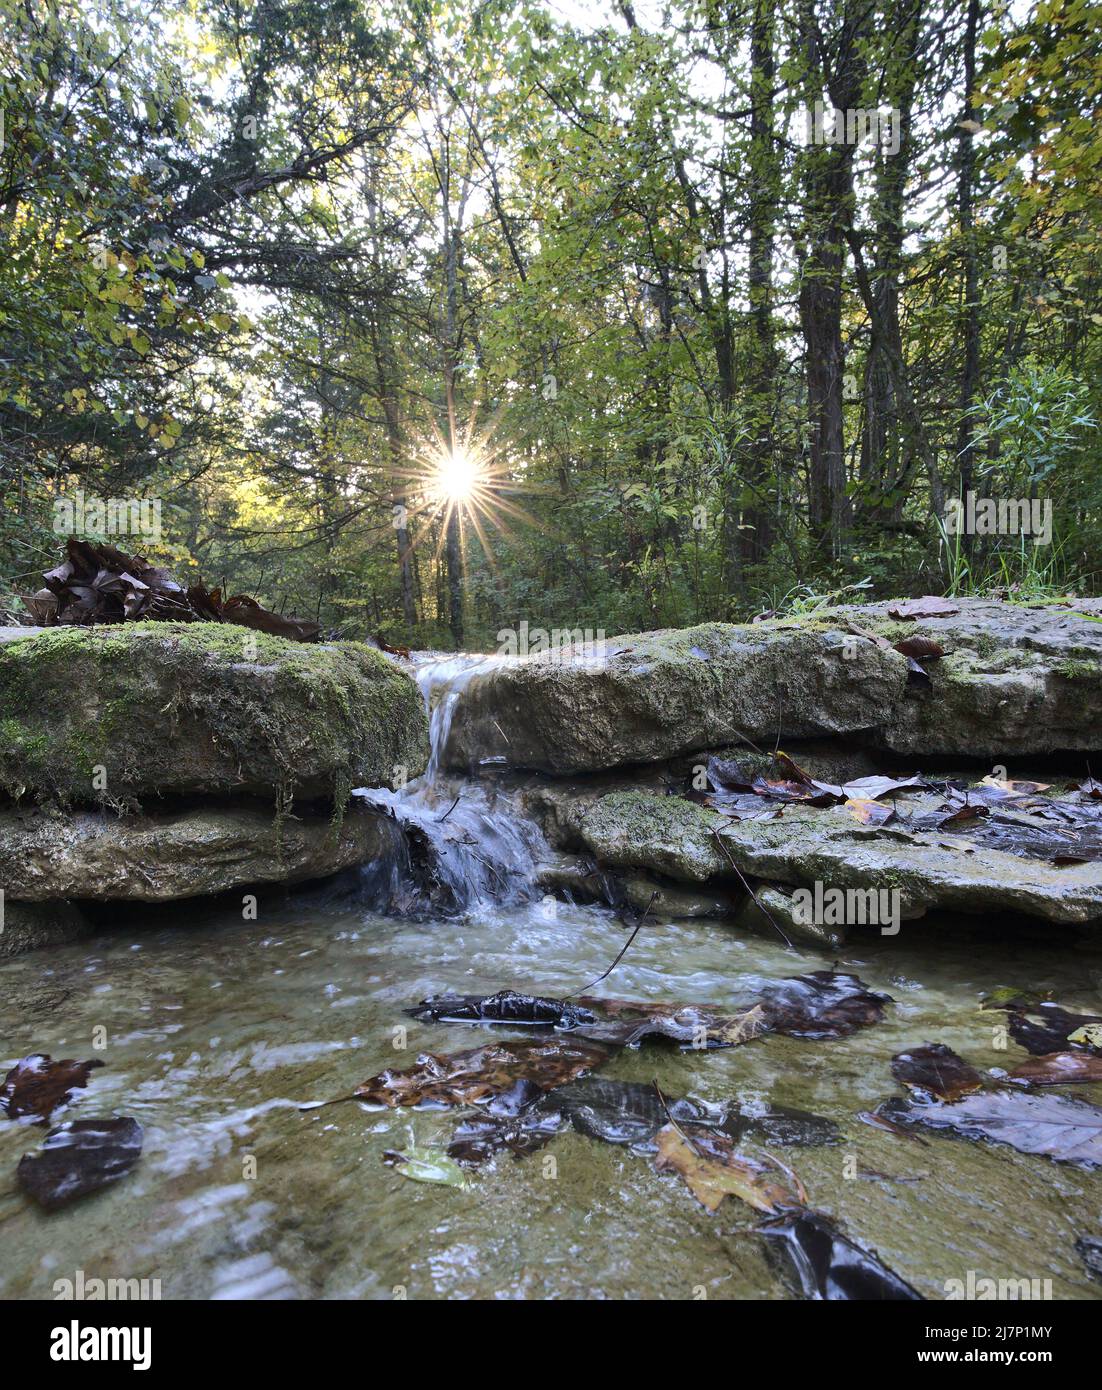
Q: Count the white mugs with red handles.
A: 0